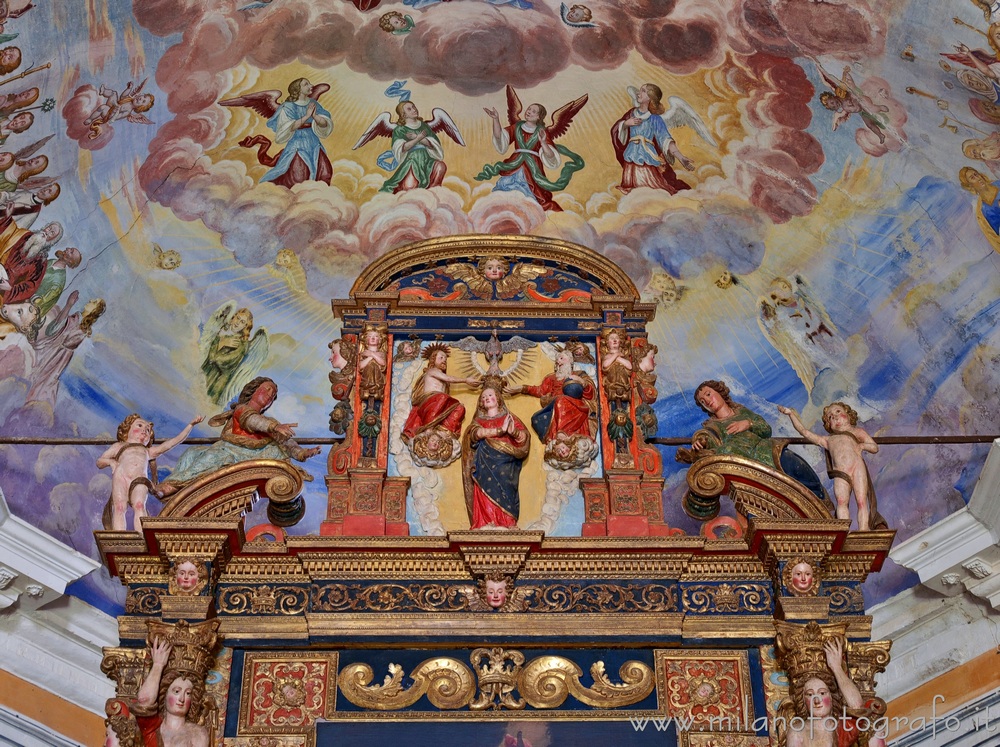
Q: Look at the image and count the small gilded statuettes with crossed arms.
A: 2